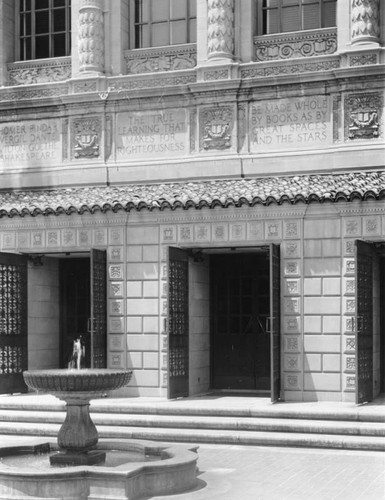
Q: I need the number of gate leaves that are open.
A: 5